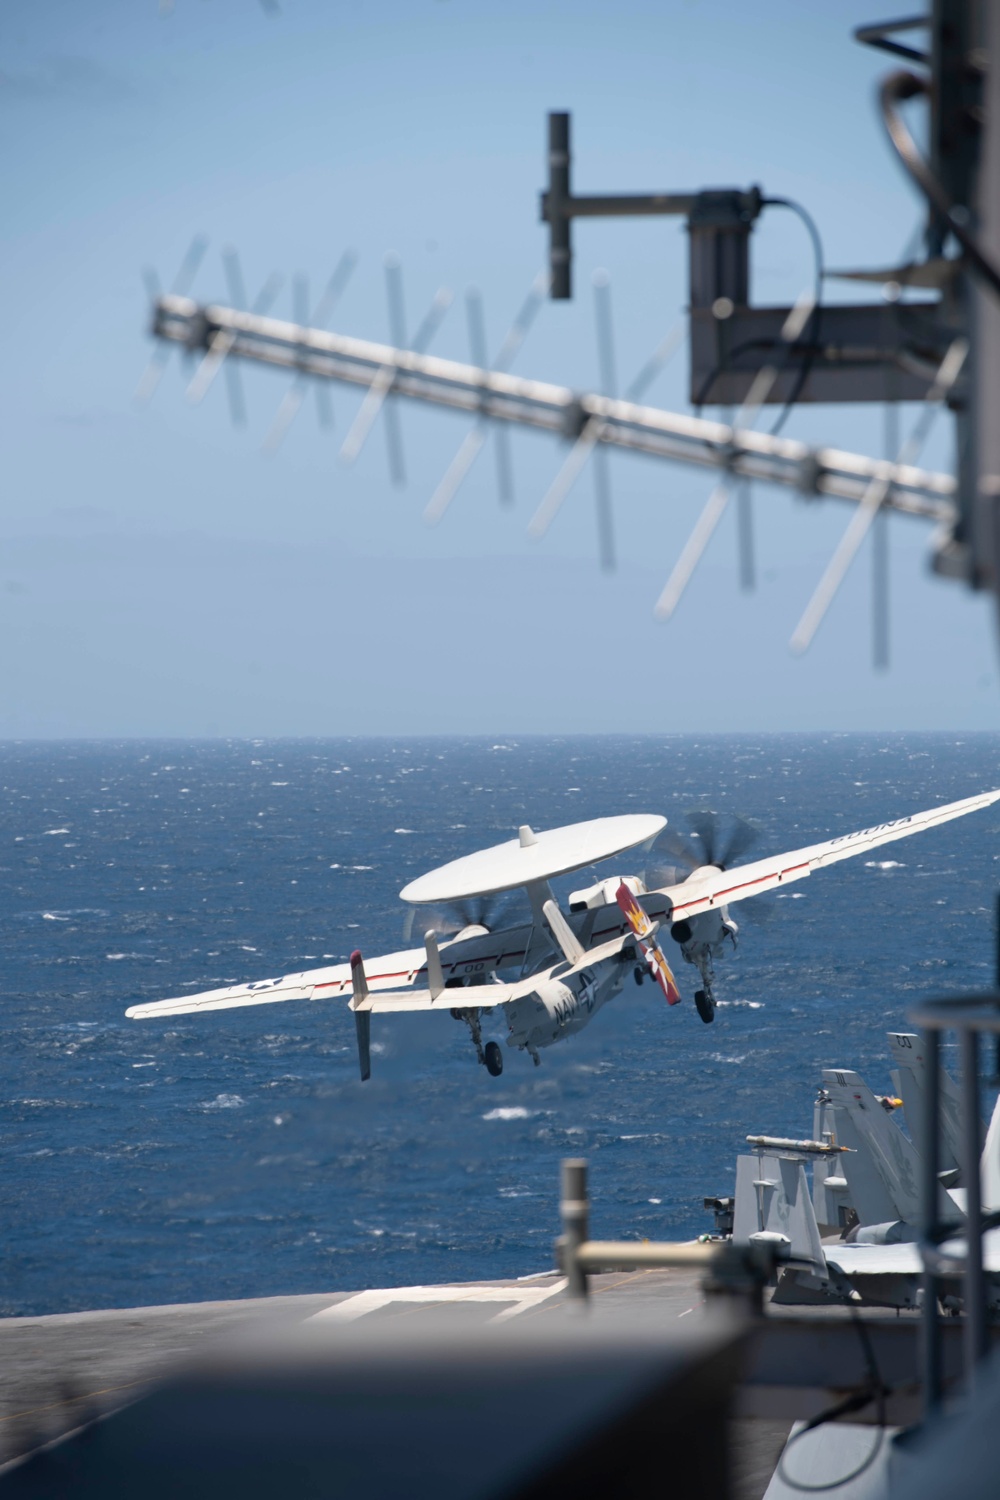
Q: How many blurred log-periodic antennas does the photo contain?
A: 1